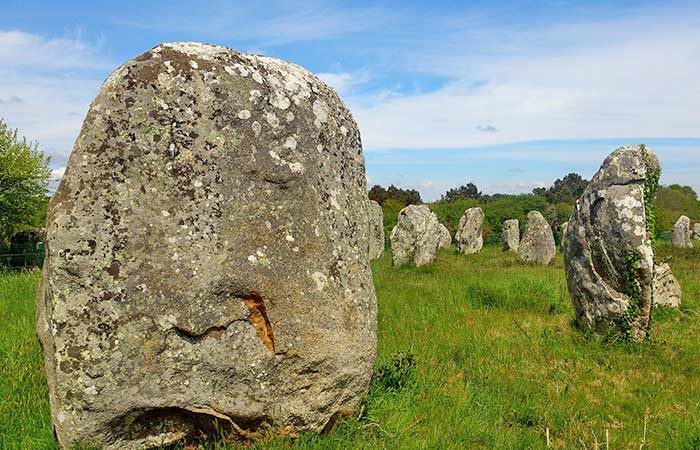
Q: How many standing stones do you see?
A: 12